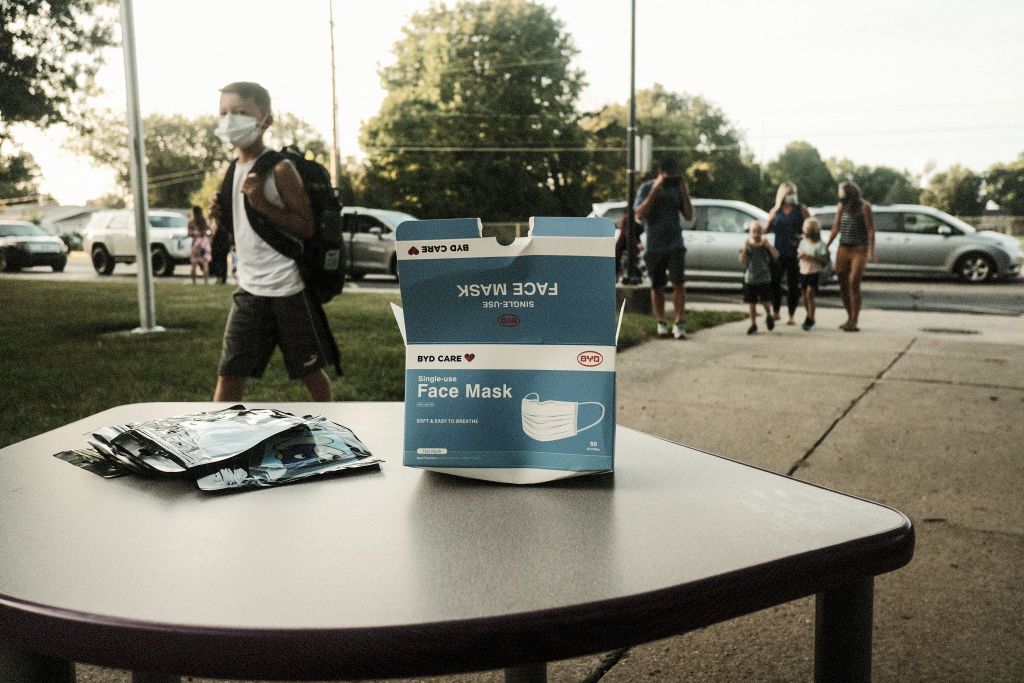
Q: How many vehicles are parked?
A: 5